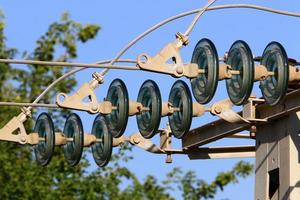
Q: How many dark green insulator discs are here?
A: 9